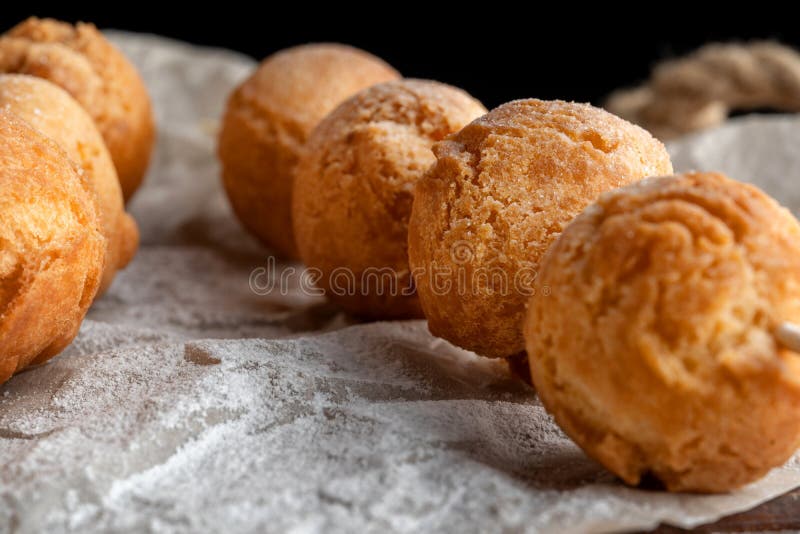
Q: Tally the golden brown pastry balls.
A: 7